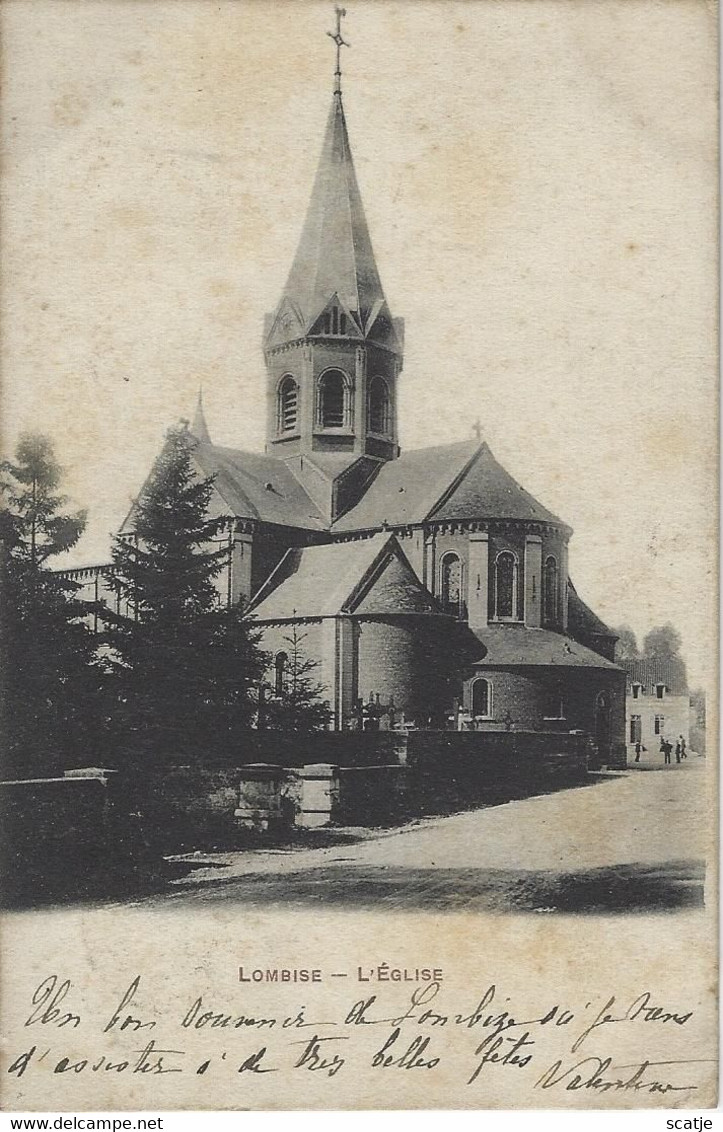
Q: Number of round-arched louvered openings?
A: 3